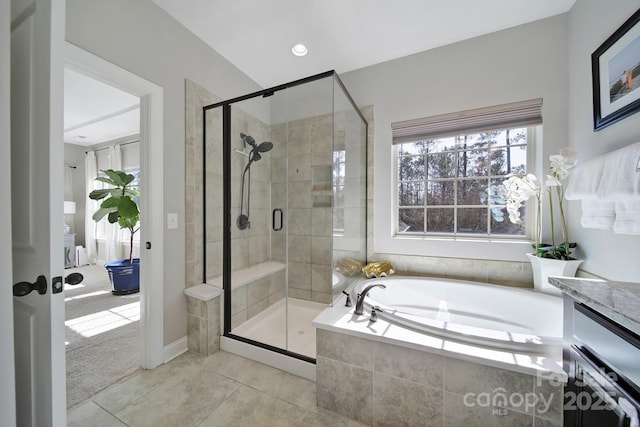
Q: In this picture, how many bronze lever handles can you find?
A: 2